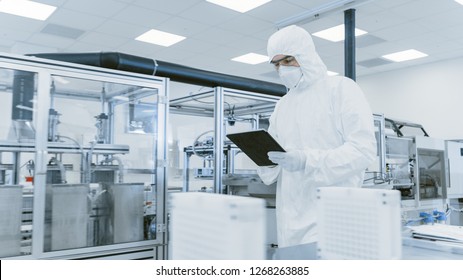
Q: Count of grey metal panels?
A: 3